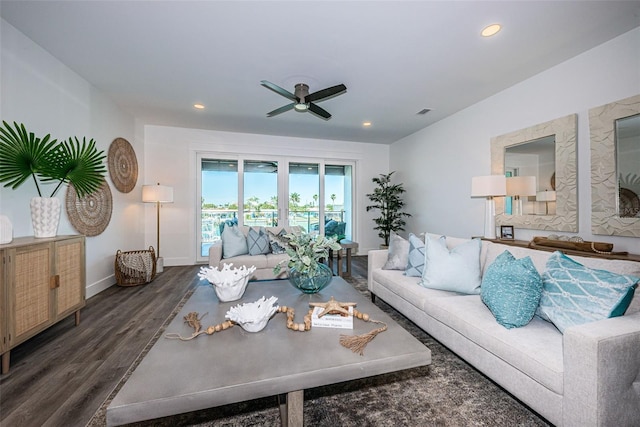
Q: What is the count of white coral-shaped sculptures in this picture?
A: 2